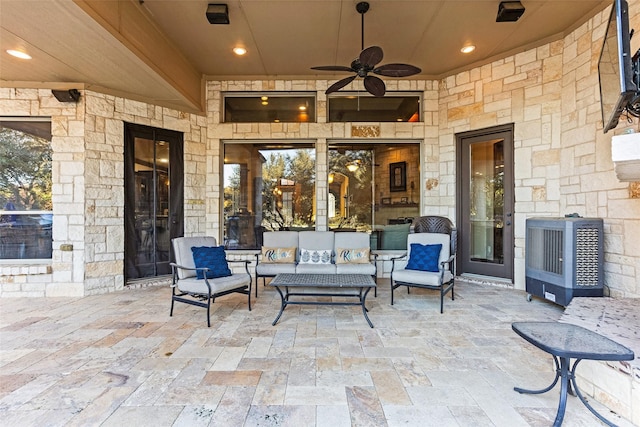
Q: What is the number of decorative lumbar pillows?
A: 3